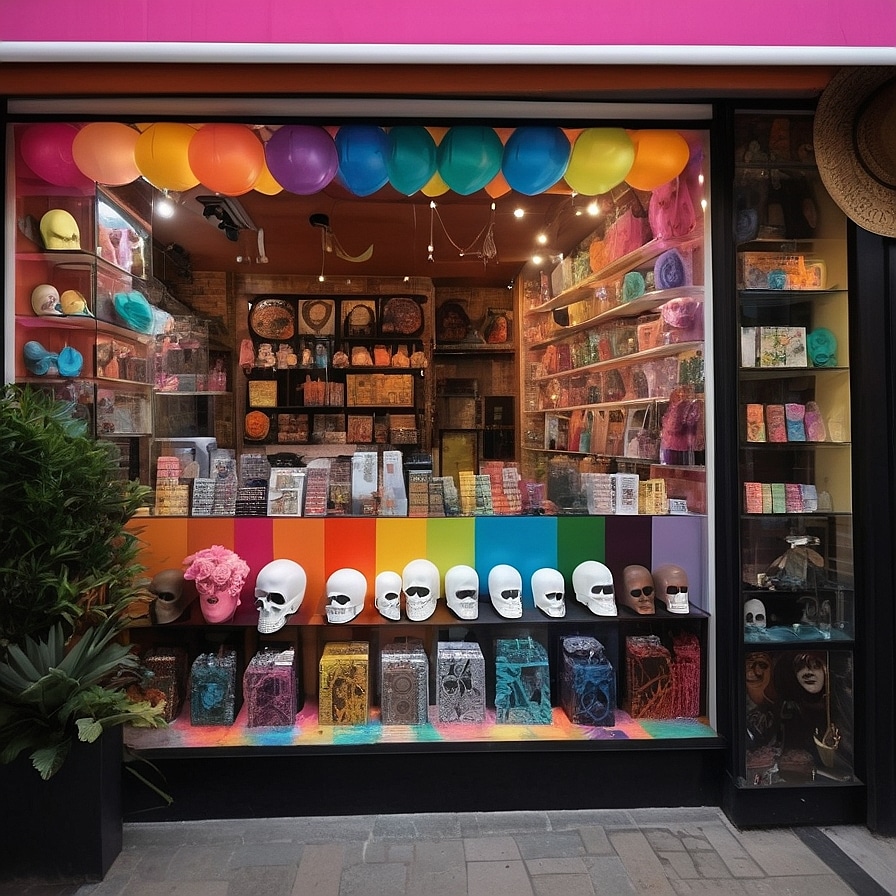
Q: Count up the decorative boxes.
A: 10